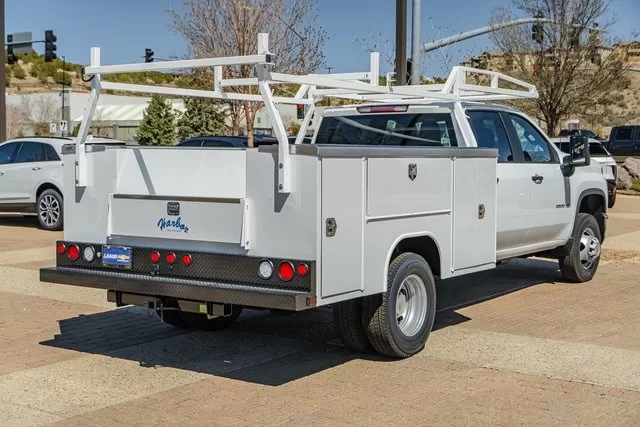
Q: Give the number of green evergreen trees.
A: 2